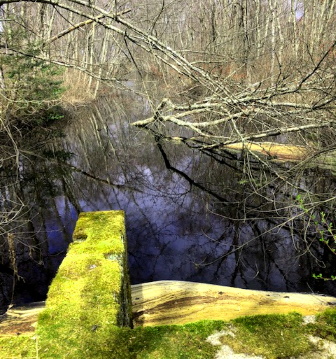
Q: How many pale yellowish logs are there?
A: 2